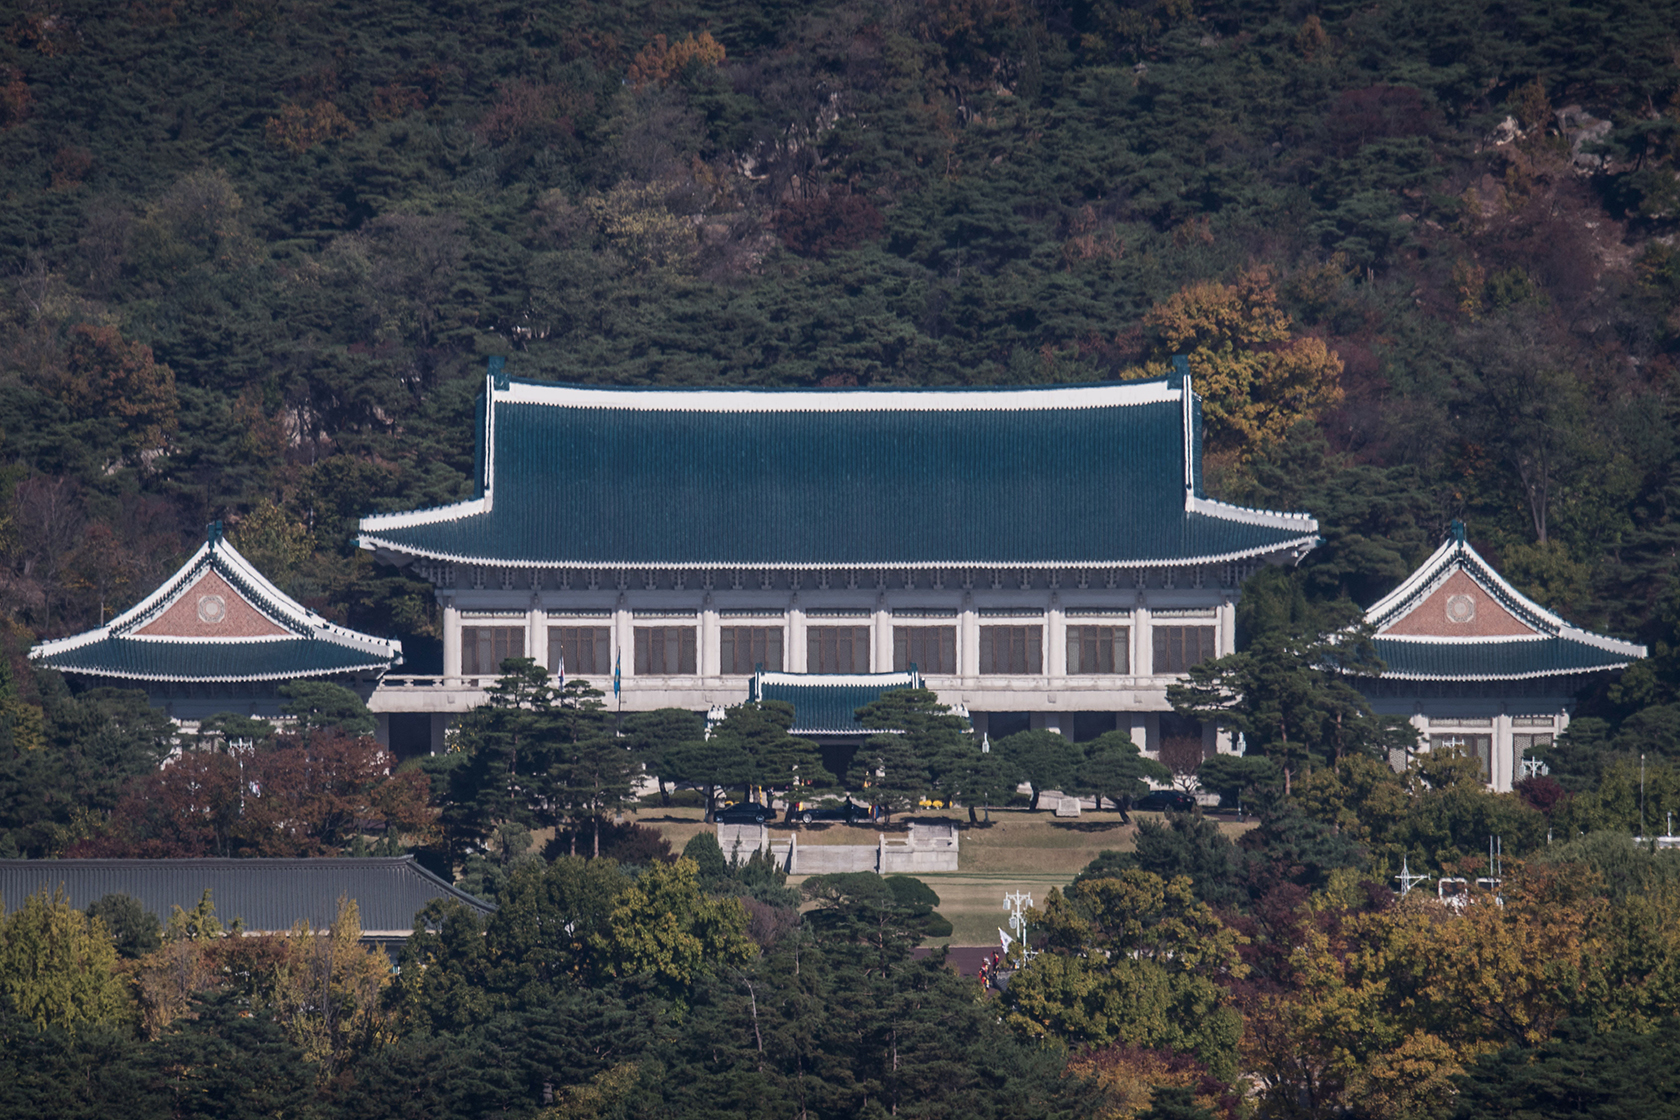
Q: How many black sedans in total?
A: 3